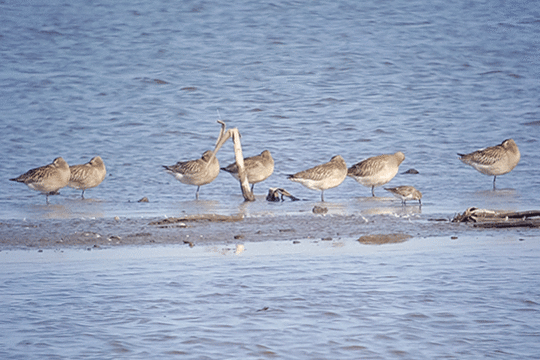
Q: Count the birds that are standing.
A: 8